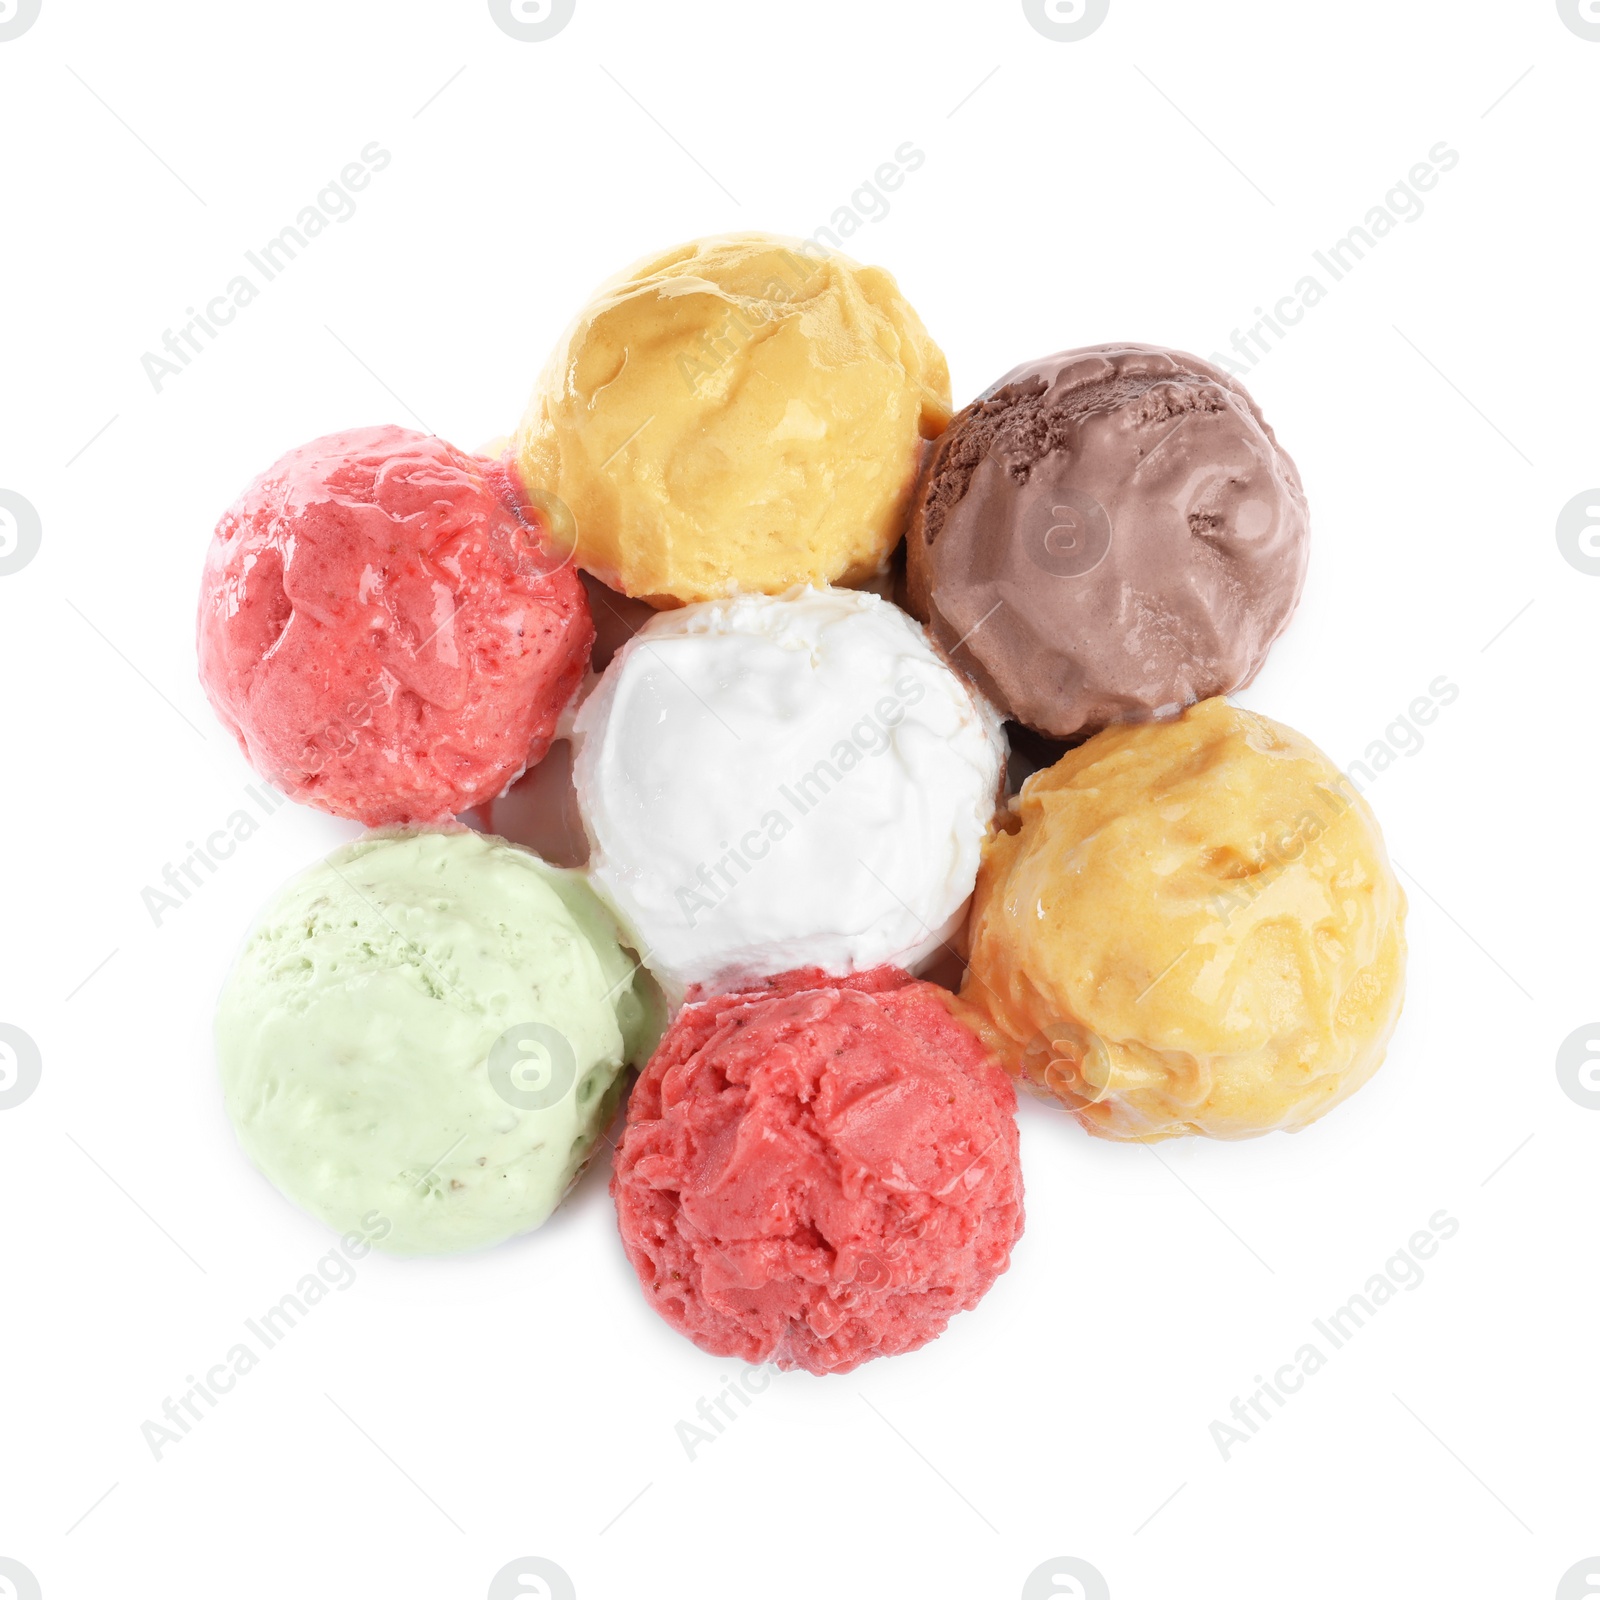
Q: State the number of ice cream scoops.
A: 7